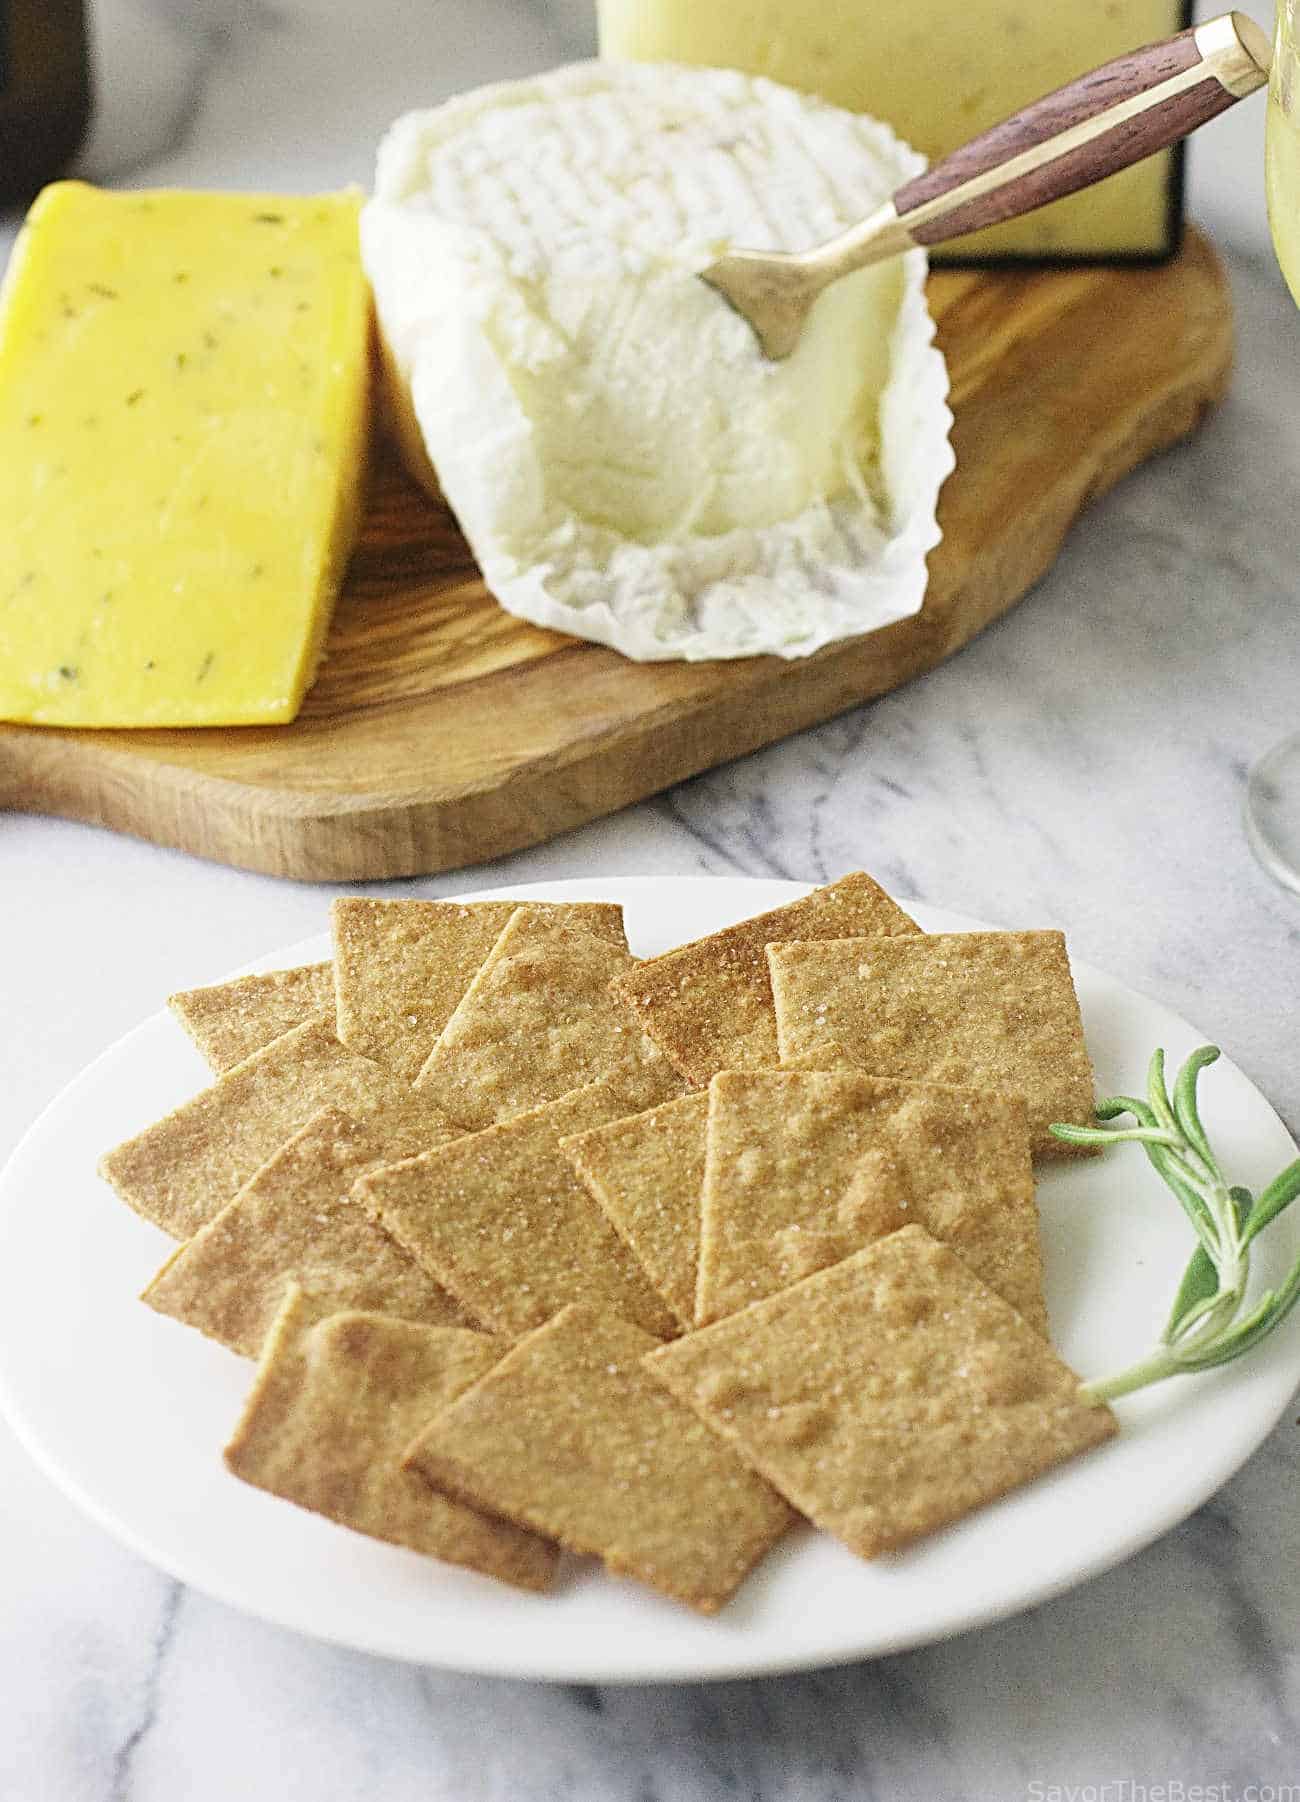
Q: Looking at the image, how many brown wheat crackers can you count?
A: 13